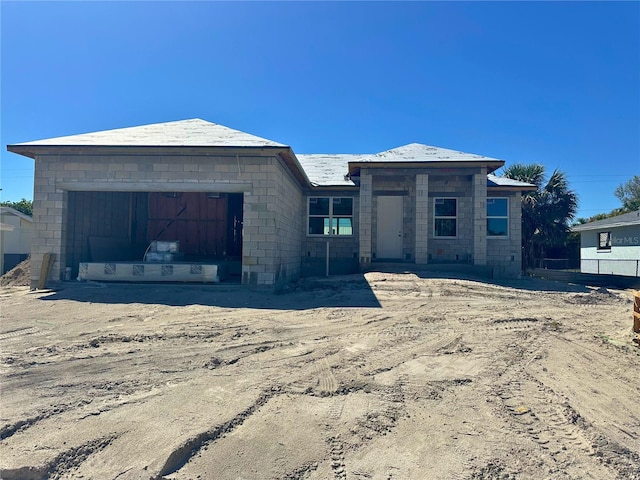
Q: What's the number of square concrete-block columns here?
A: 3